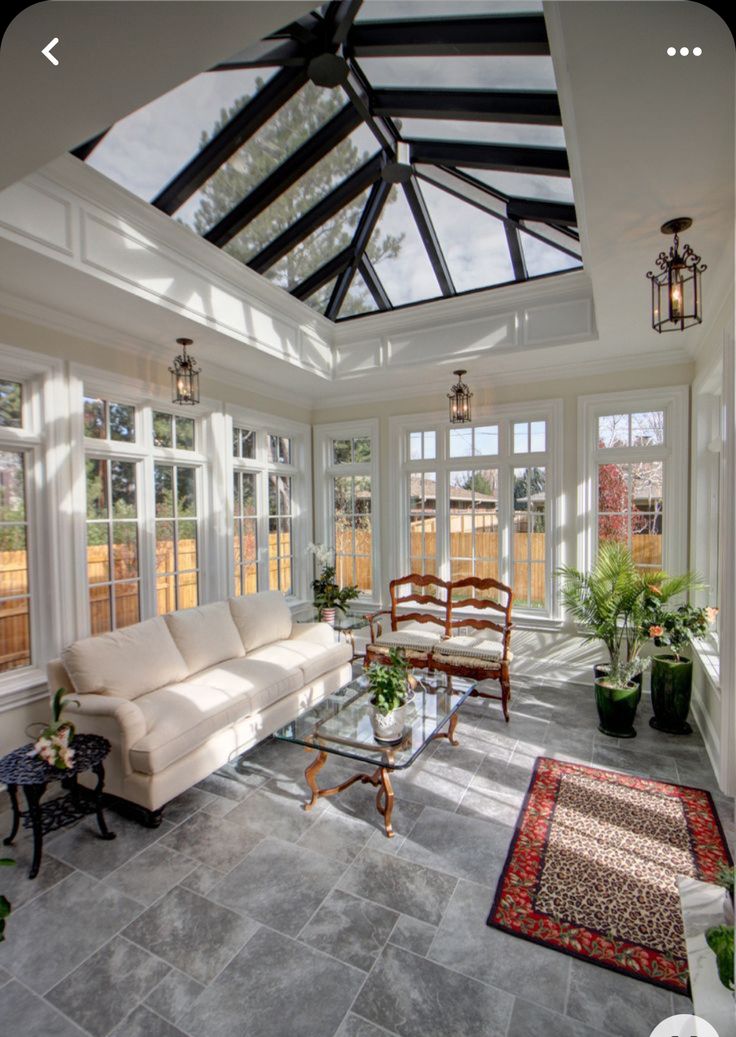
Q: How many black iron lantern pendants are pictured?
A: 3